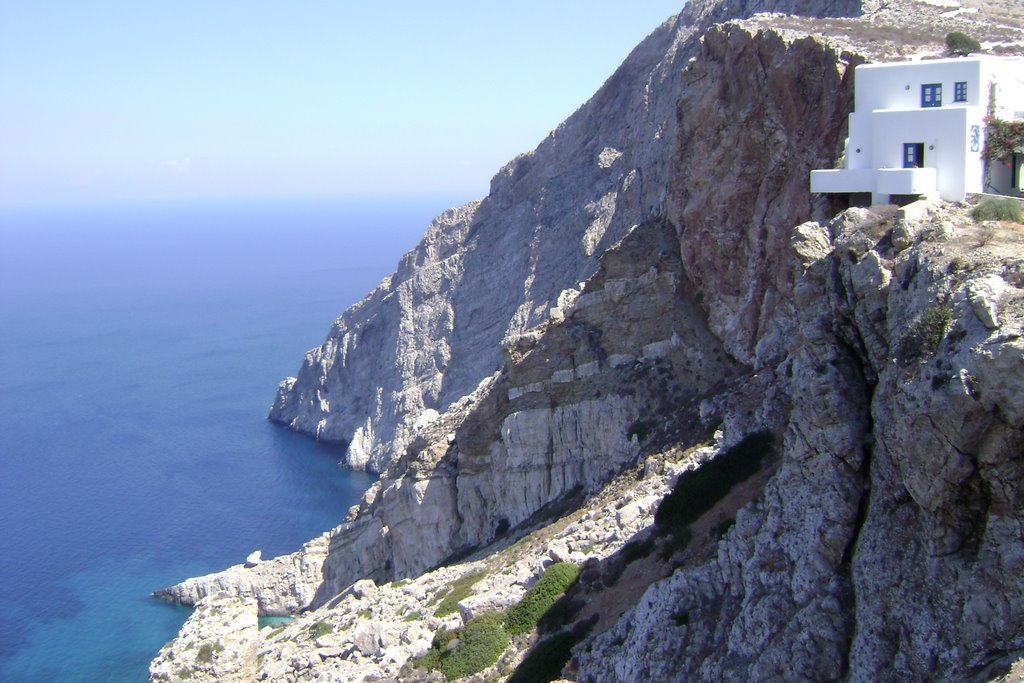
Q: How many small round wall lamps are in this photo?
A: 3